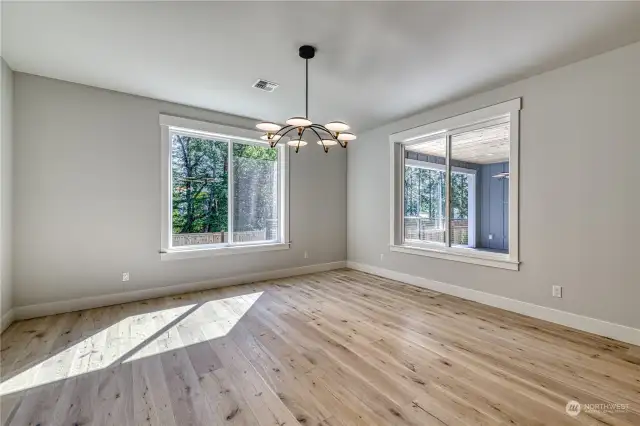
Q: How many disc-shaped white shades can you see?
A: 7